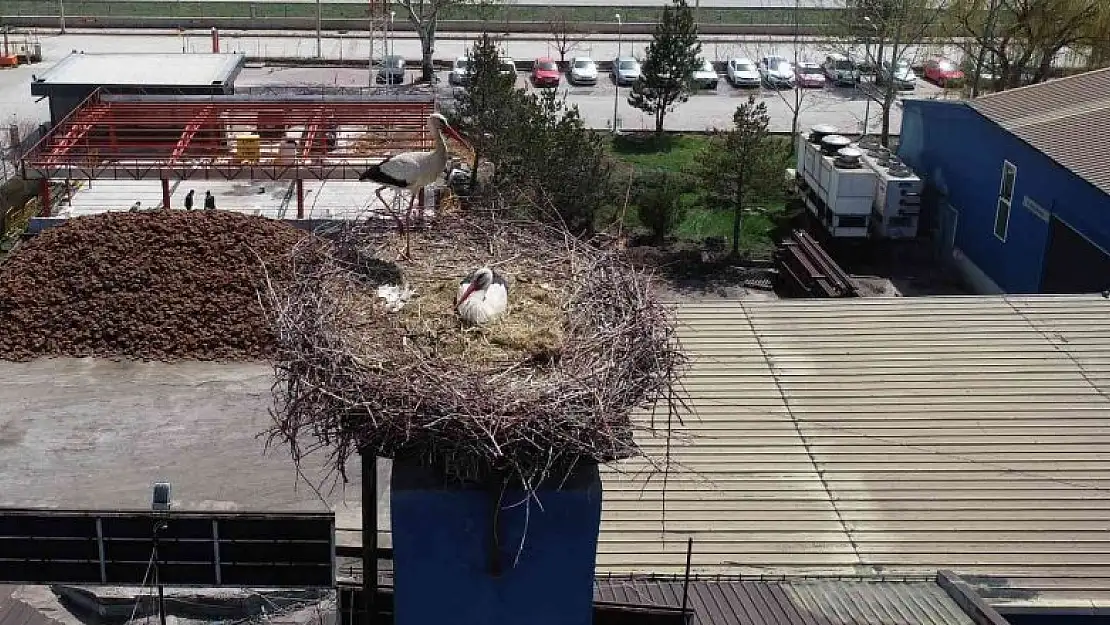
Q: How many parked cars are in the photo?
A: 13